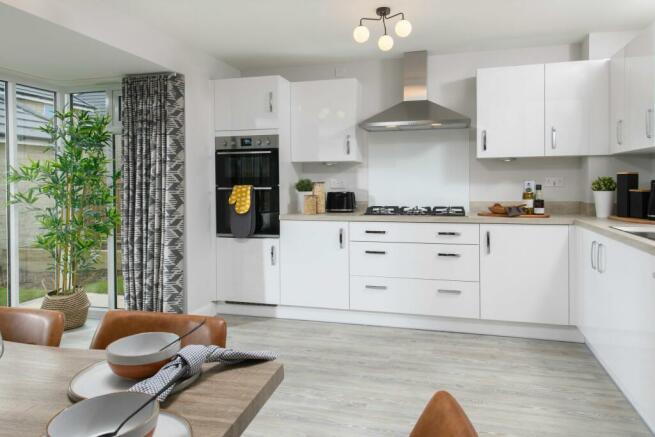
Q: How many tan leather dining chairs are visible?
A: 3